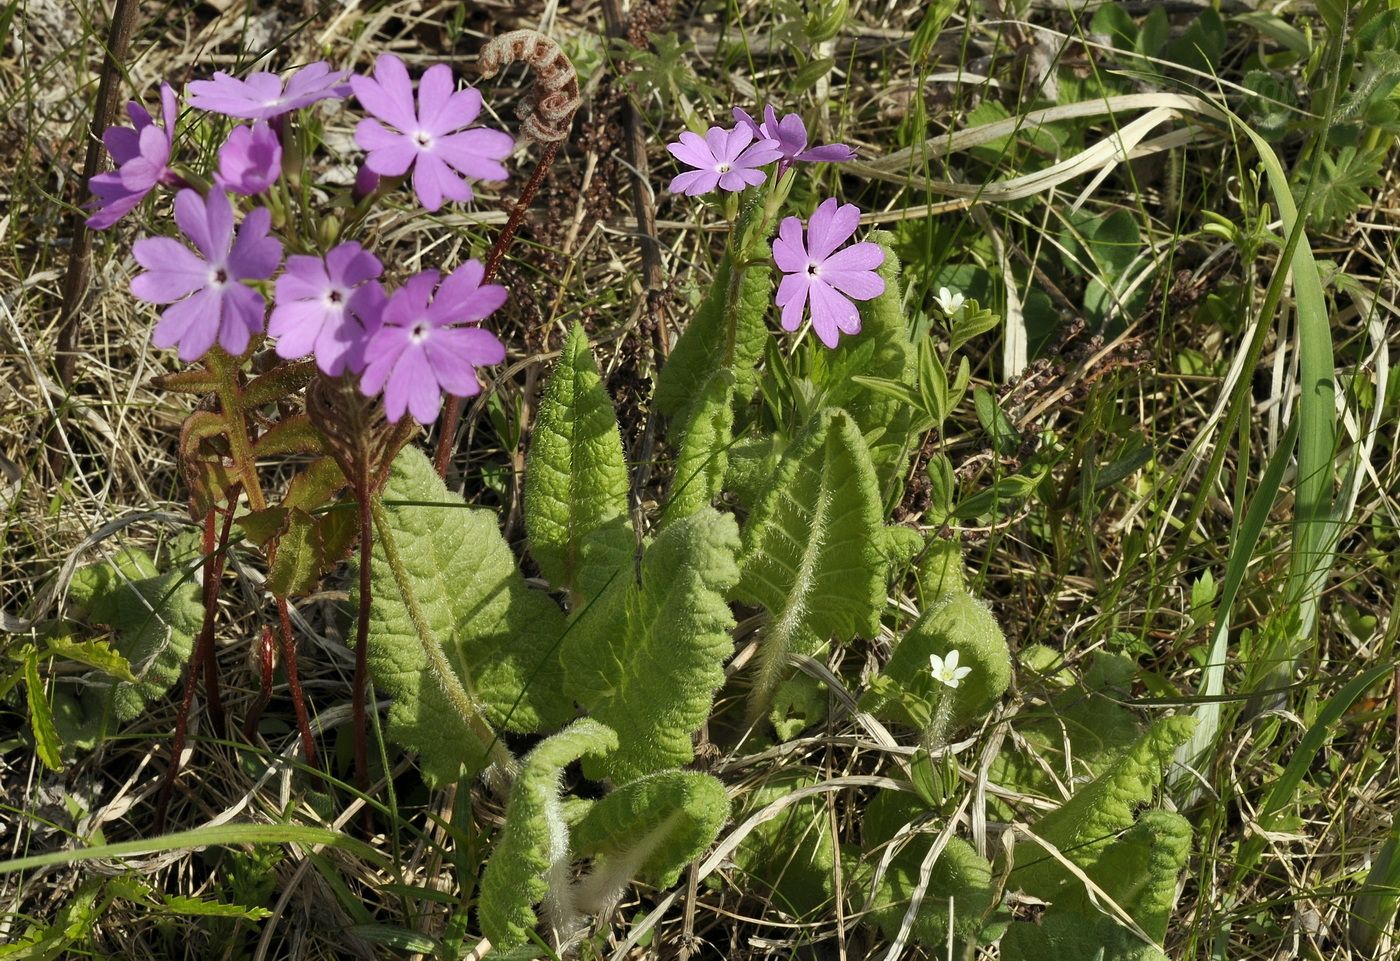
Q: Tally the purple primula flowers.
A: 10